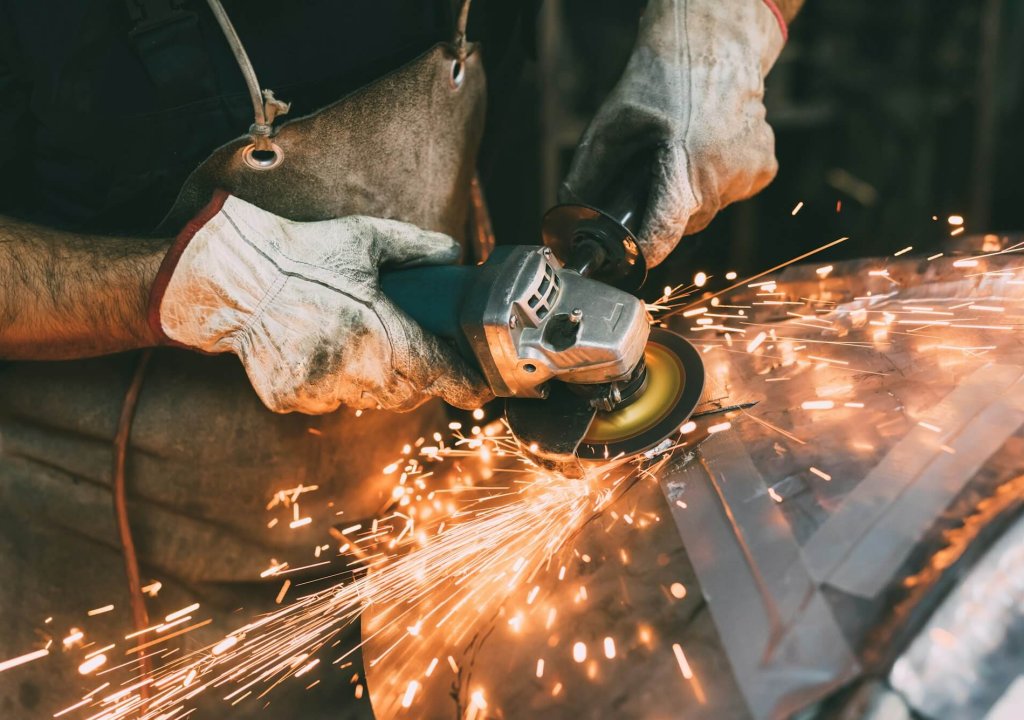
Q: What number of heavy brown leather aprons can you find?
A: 1